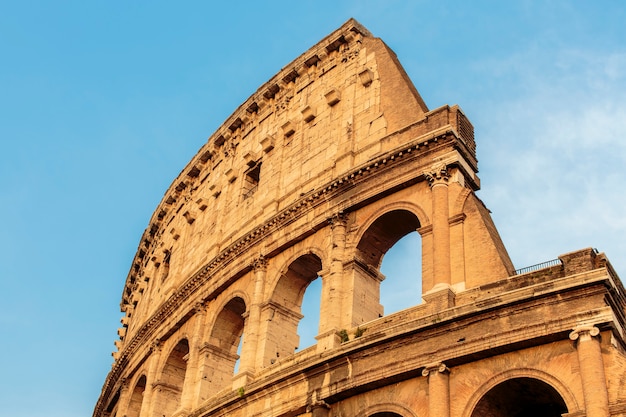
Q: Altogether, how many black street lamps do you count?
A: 0